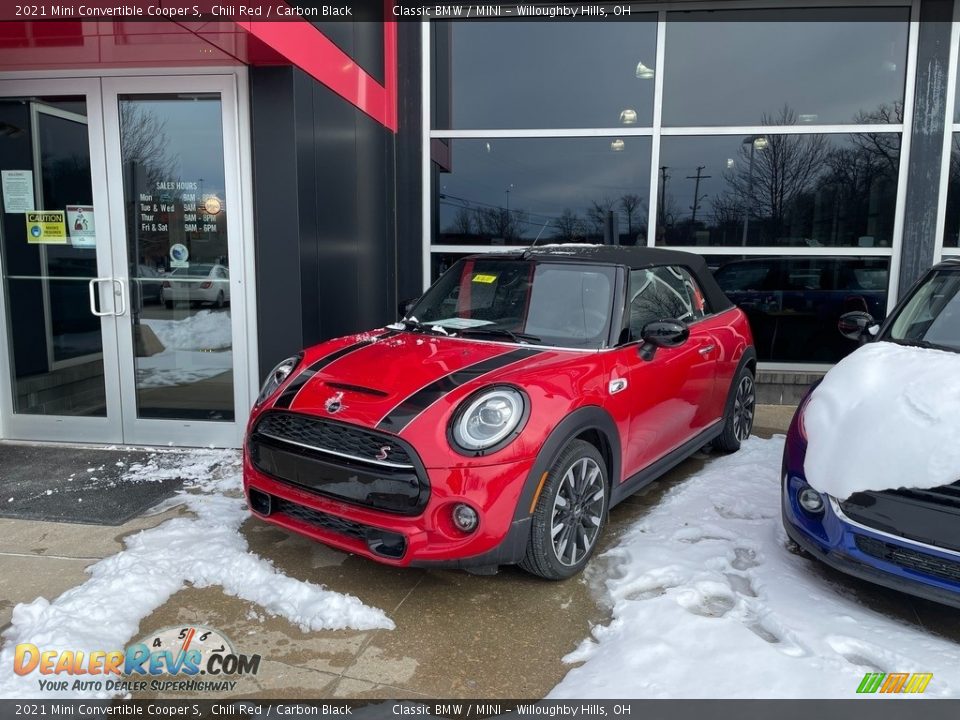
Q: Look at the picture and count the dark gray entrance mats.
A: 1